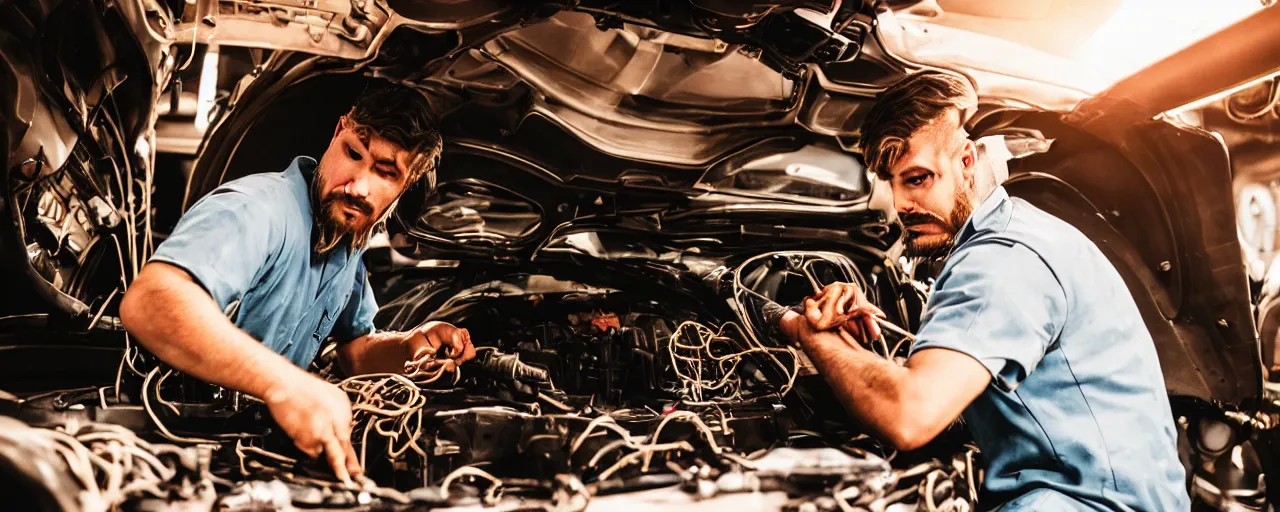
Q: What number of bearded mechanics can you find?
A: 2